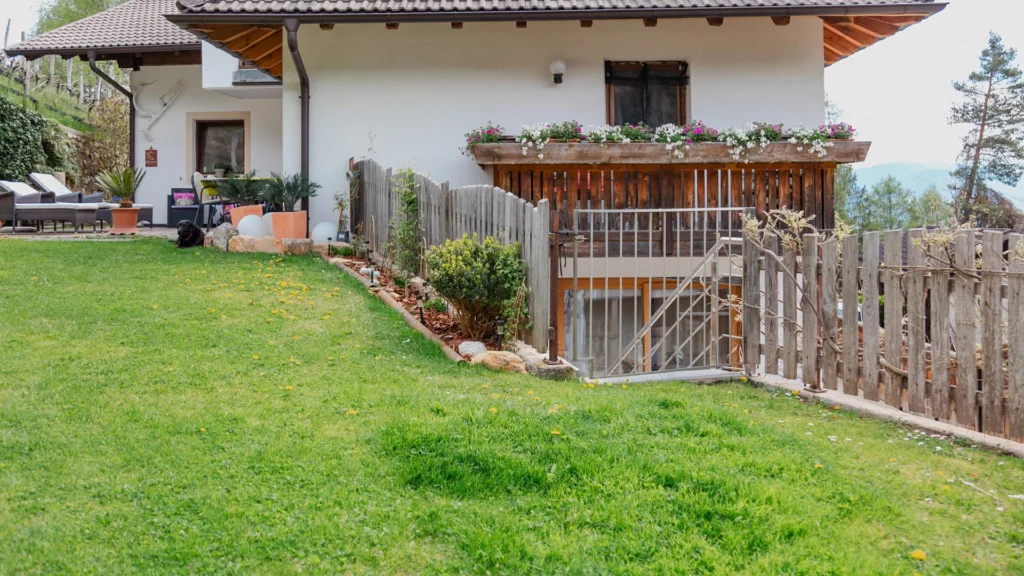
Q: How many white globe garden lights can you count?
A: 3